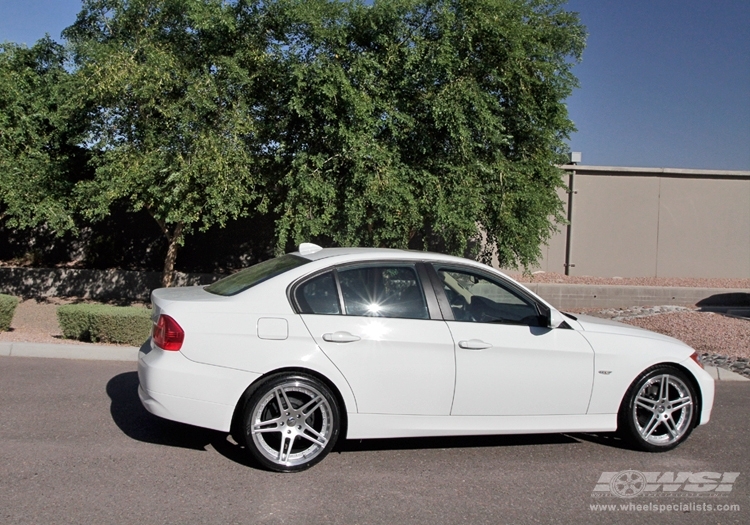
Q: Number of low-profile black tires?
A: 2